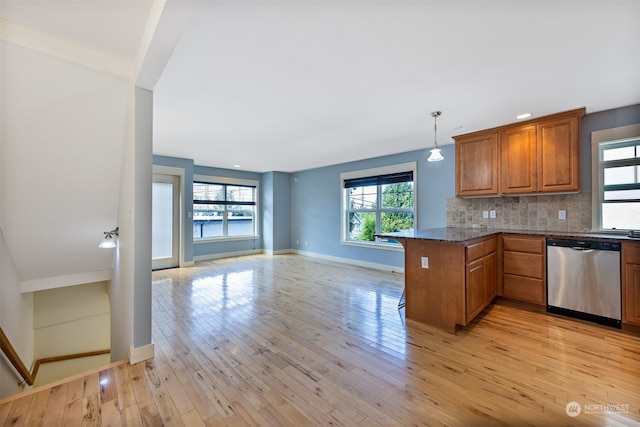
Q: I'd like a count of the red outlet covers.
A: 0